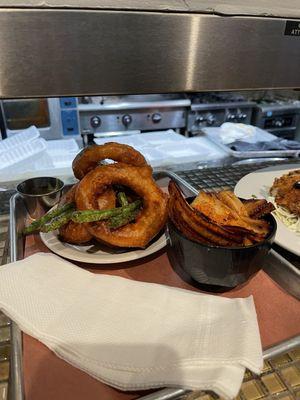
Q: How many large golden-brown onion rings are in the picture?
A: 3